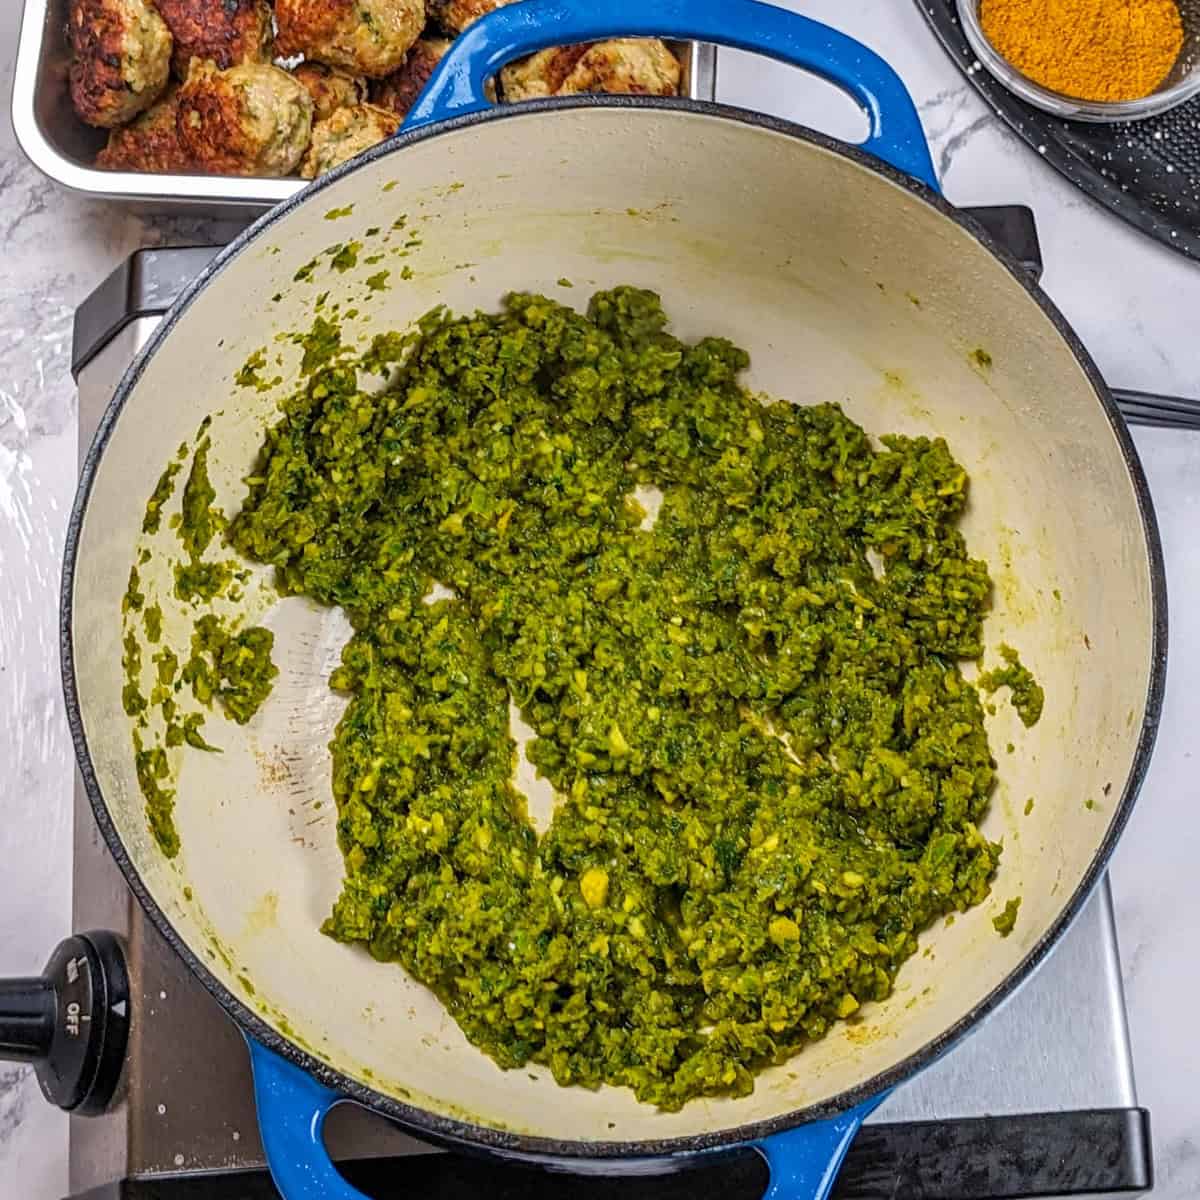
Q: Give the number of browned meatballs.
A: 11